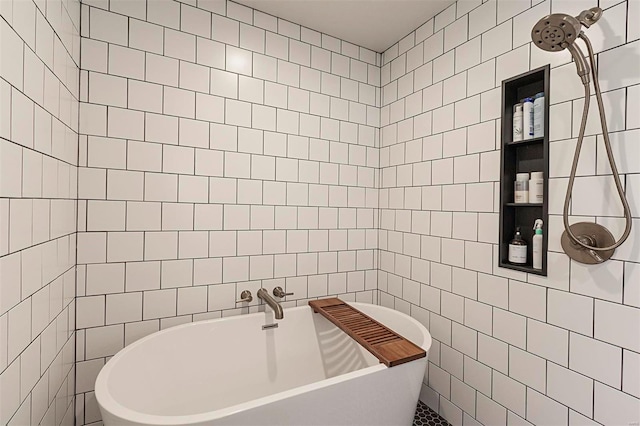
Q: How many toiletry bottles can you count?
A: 7